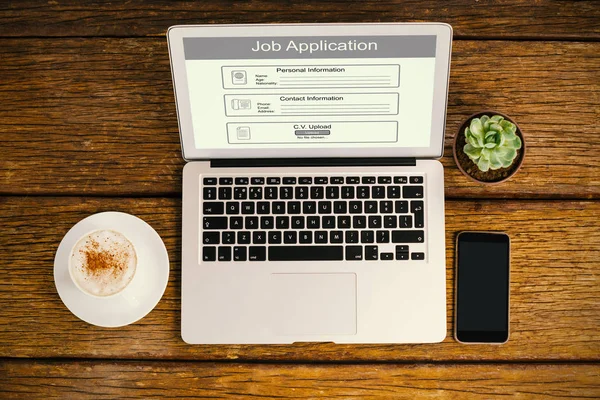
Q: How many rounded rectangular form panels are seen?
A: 3